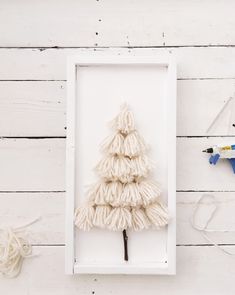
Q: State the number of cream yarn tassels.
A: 15